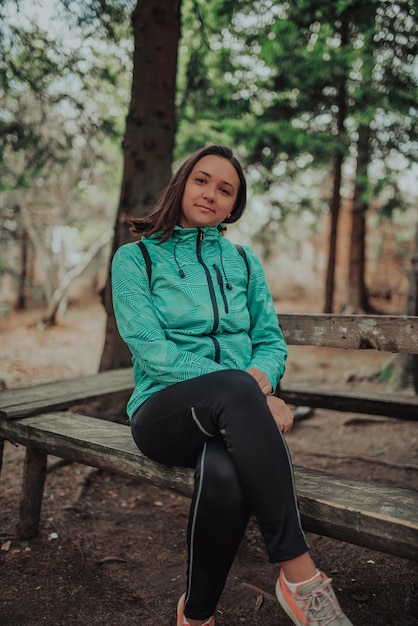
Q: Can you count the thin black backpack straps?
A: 2